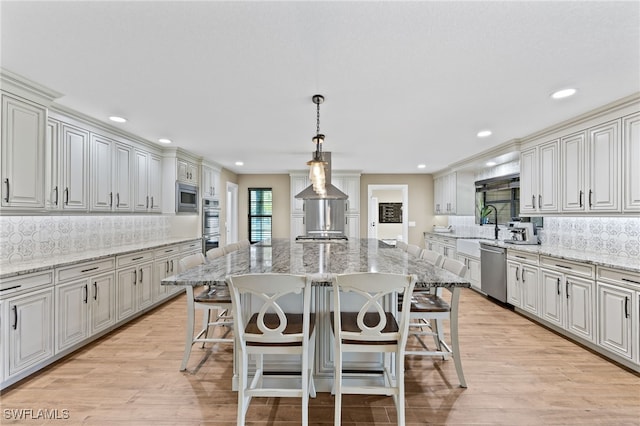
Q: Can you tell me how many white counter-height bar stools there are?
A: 10